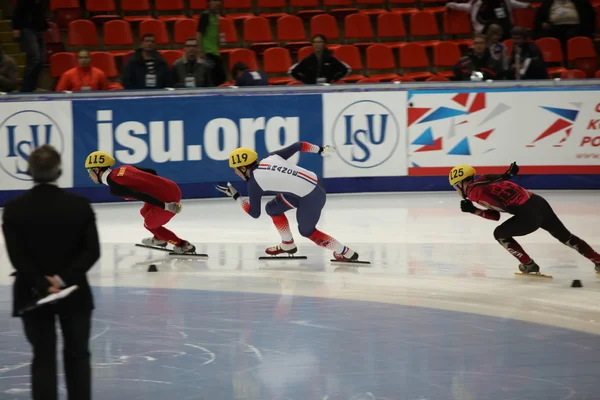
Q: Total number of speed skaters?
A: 3